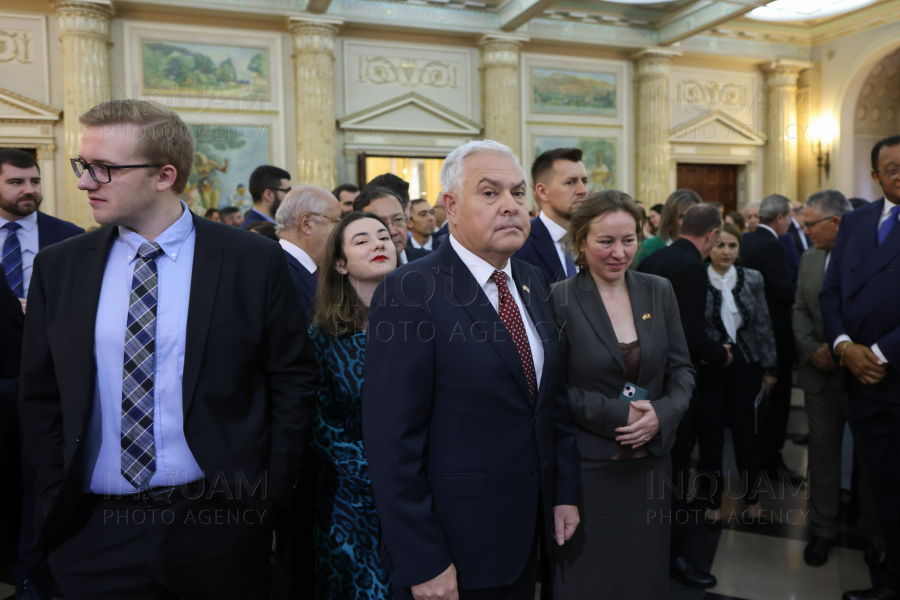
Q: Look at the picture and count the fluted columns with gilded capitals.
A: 5